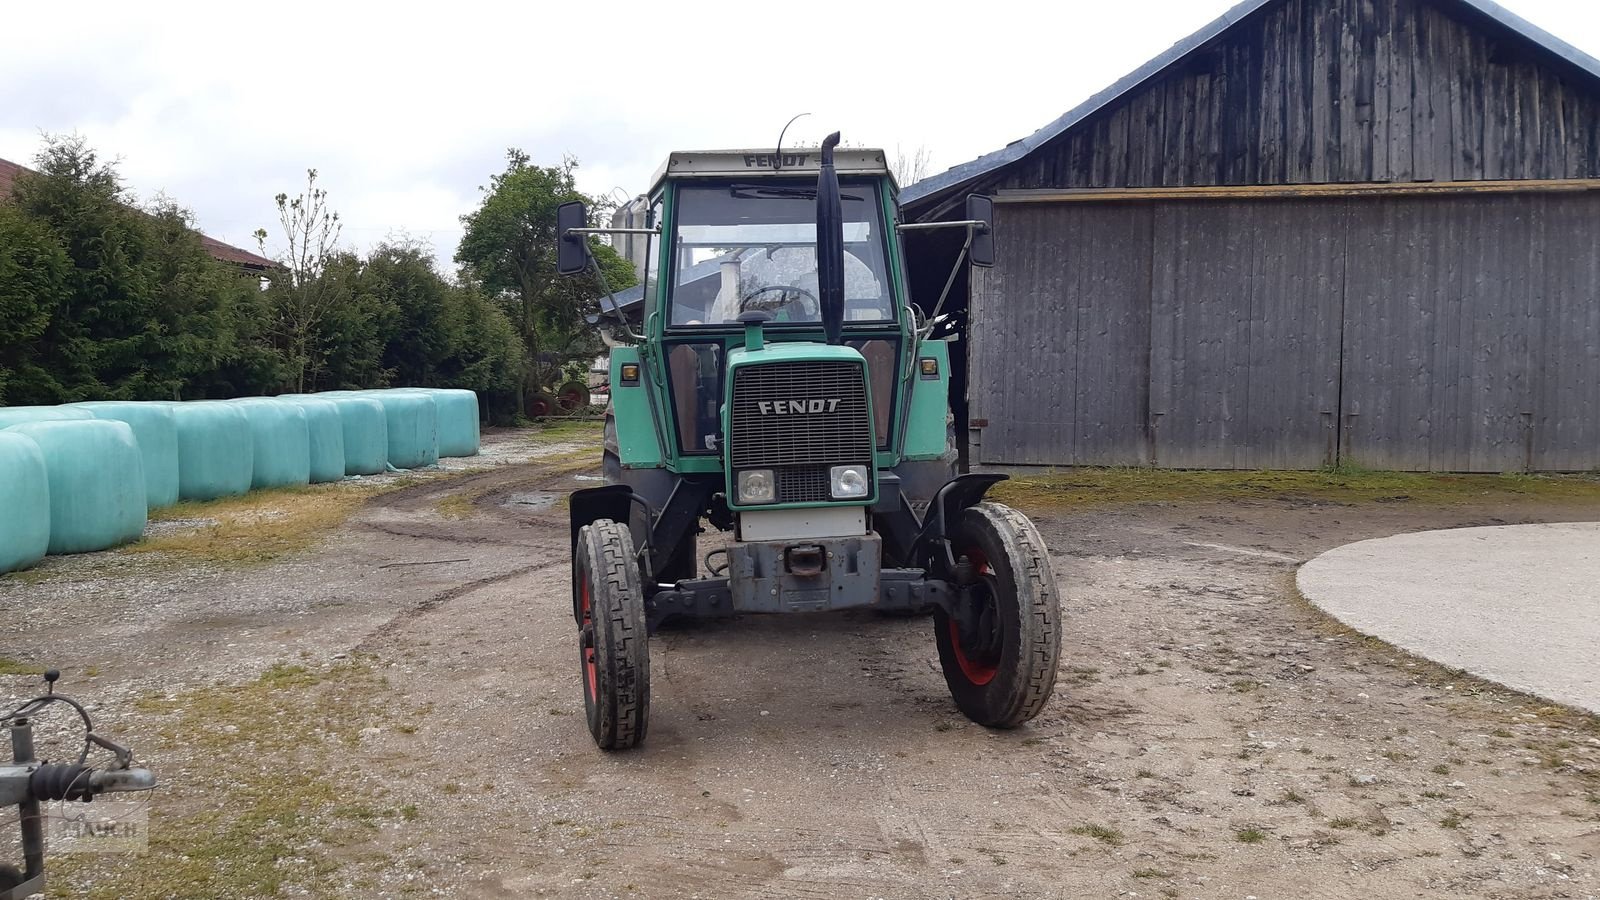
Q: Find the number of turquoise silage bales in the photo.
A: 10